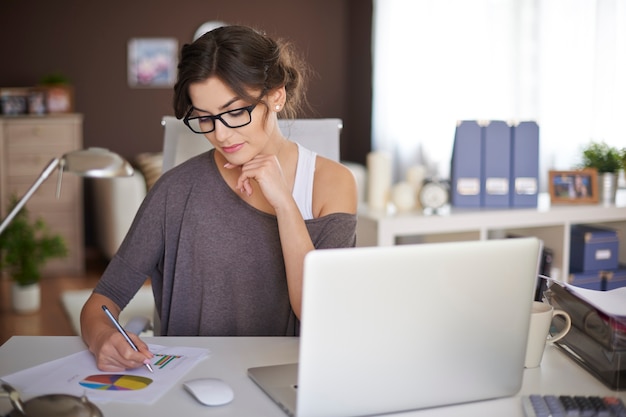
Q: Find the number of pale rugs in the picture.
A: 1